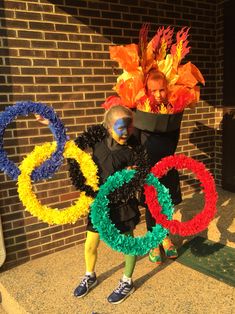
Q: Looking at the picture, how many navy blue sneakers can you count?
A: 2